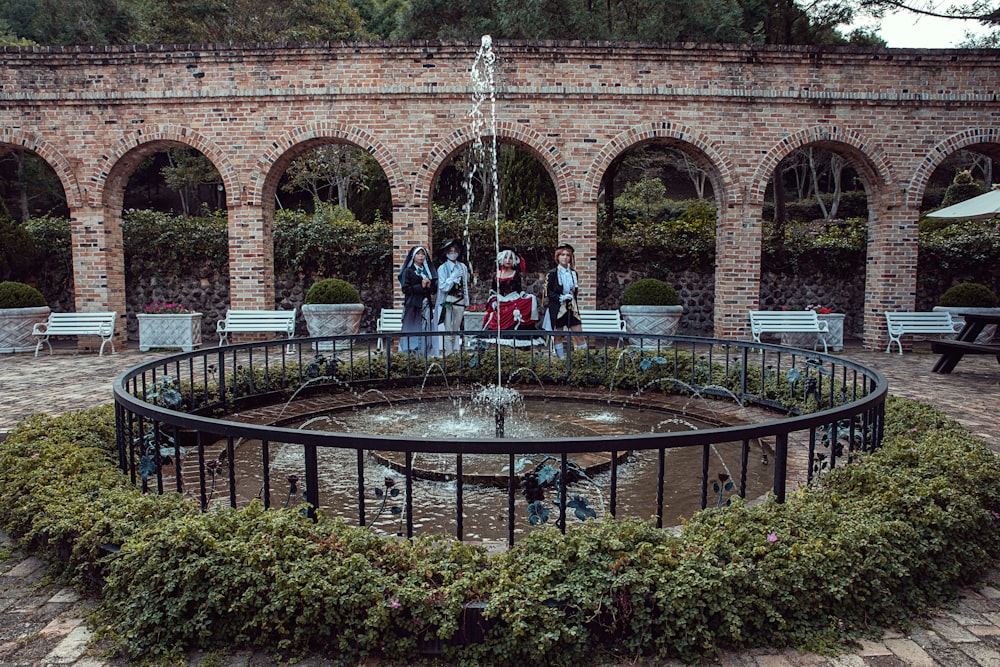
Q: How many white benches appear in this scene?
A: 6